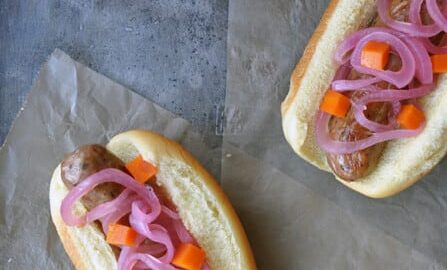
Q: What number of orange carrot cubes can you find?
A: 7